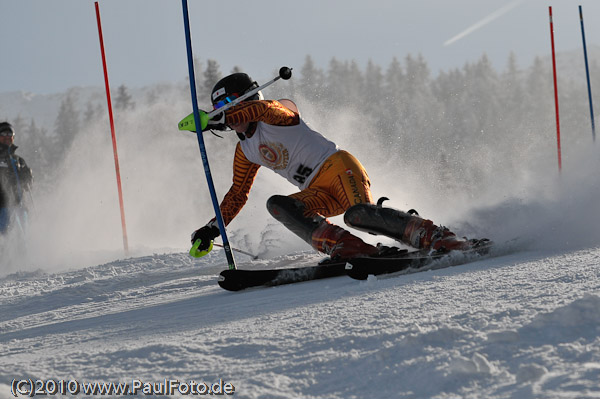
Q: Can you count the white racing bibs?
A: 1